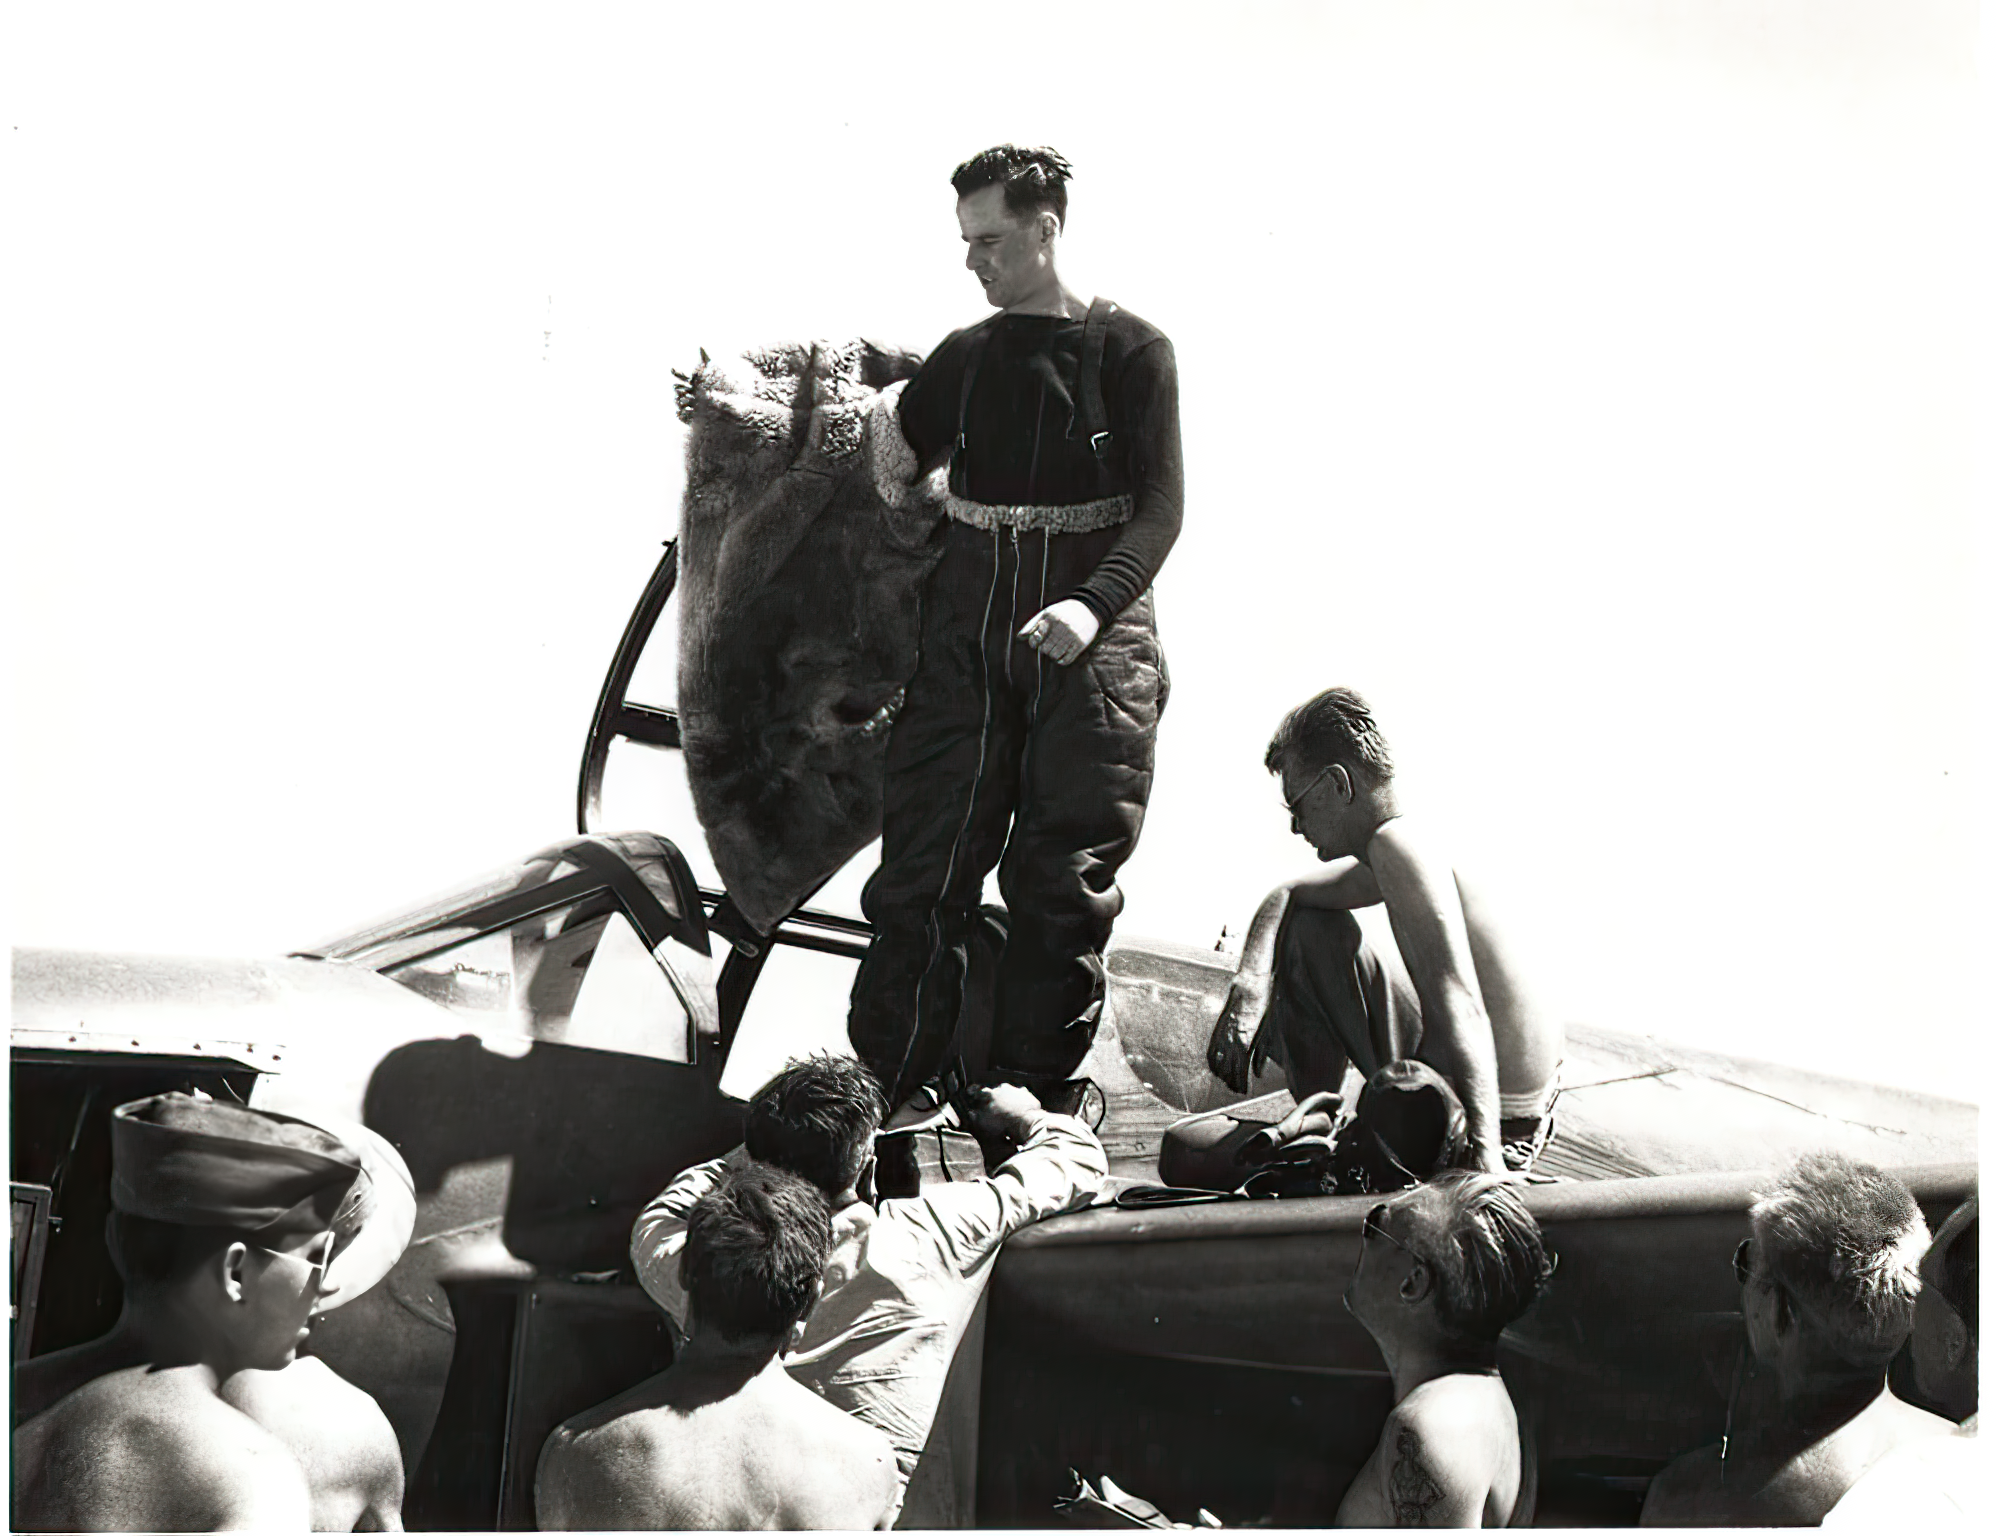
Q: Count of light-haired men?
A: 2